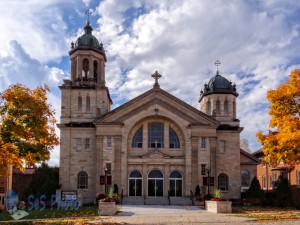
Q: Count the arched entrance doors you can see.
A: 3